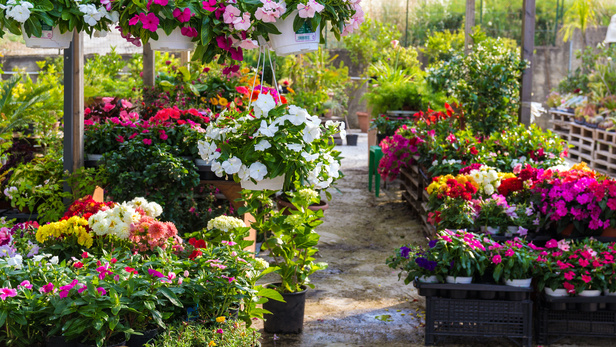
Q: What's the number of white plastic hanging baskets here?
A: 4